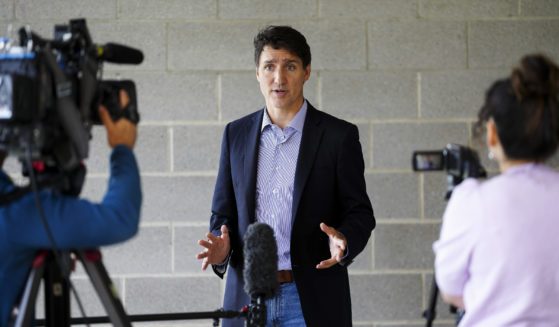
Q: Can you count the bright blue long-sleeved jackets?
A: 1